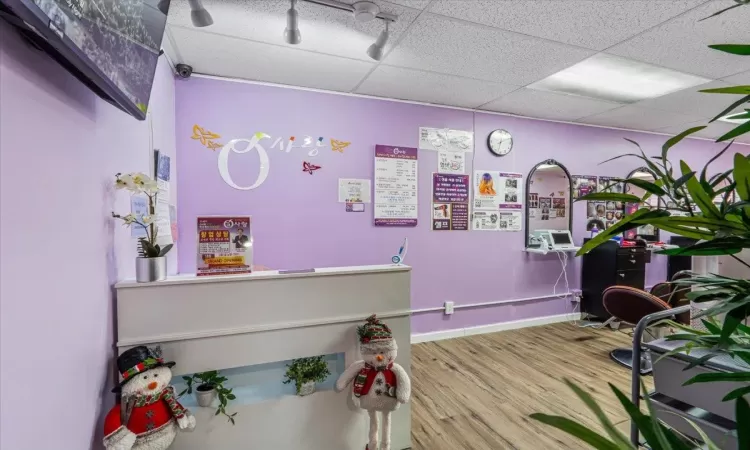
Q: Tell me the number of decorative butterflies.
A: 4